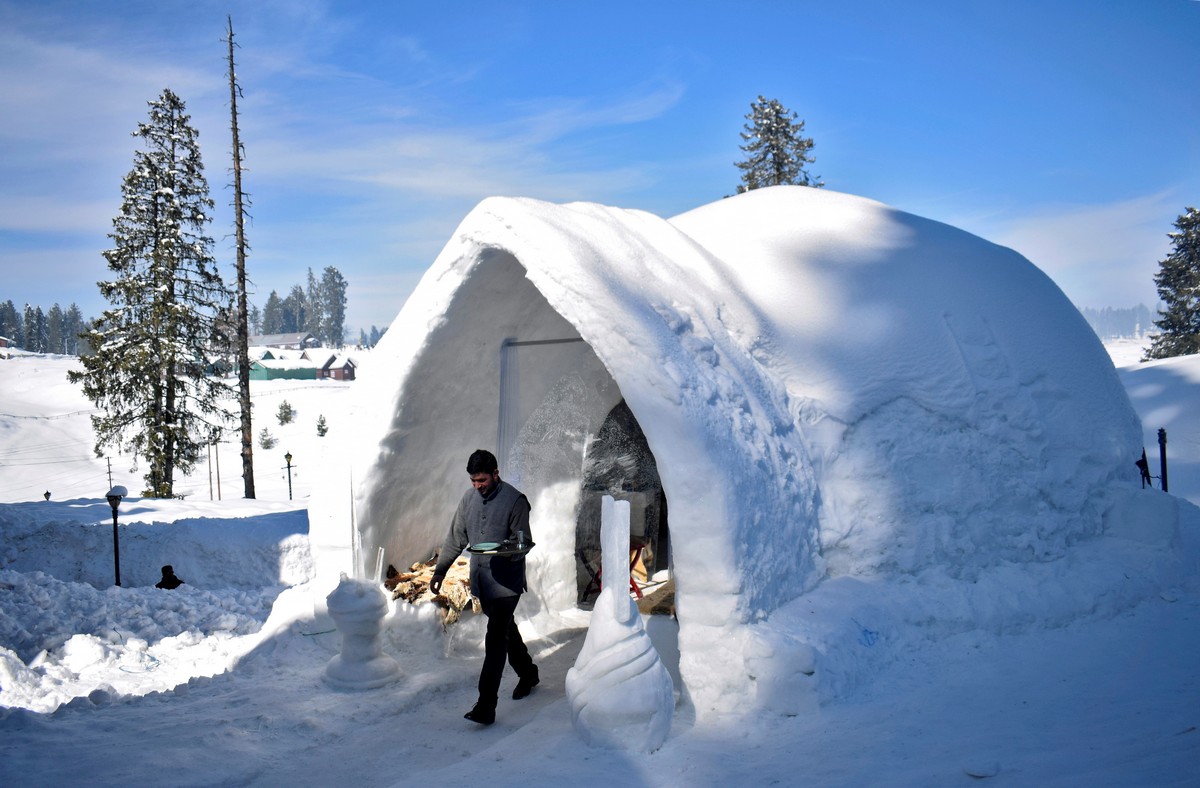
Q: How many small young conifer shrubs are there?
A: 3